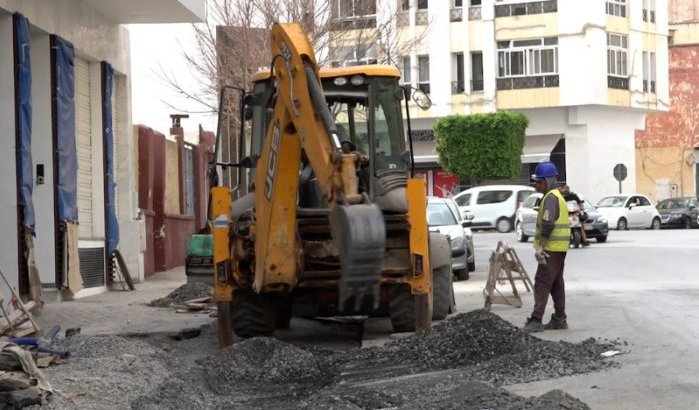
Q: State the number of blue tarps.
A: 3